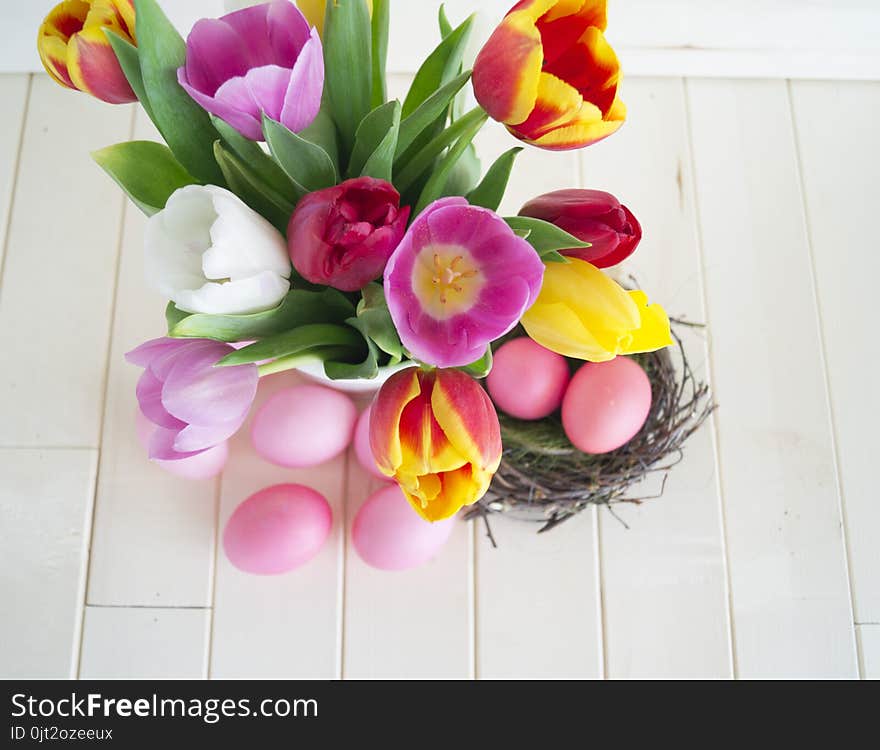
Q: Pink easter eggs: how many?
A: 7